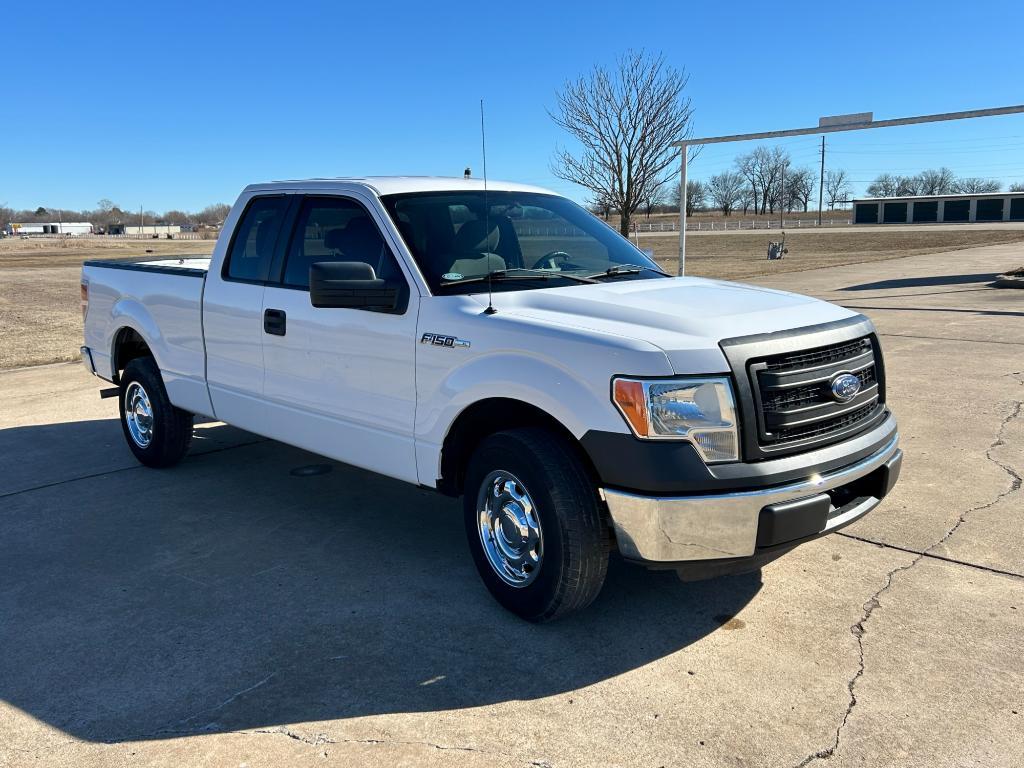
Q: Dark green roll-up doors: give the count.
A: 6